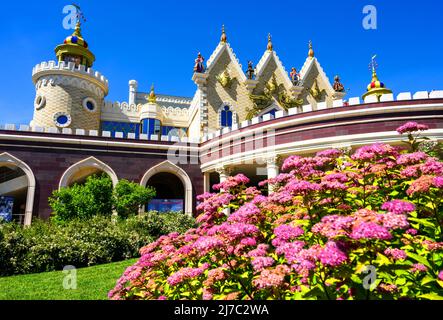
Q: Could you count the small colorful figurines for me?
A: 4